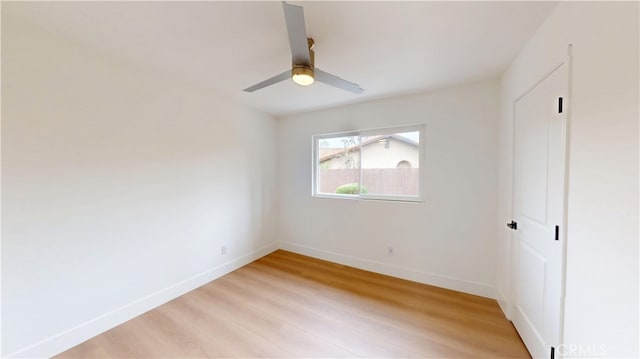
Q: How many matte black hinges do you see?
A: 3